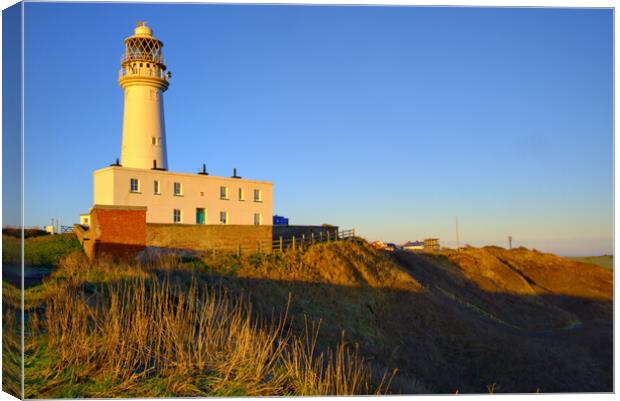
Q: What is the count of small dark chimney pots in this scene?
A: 4